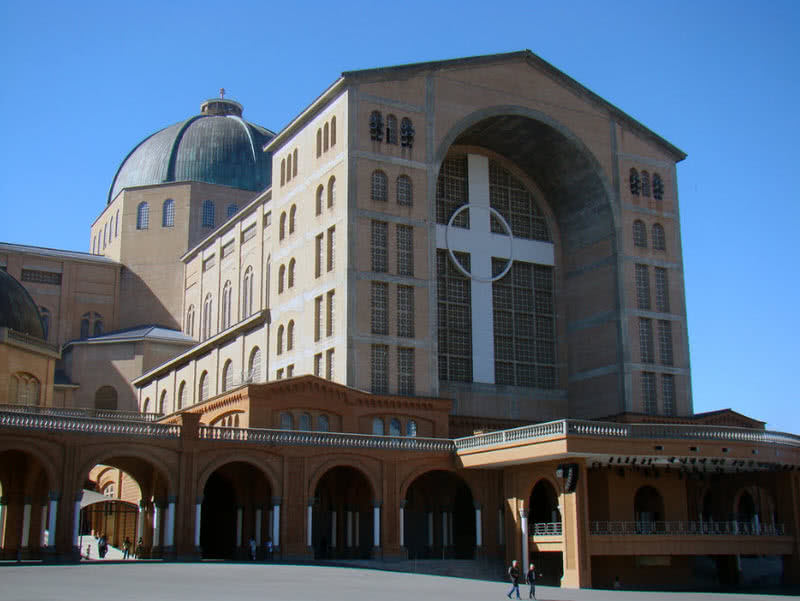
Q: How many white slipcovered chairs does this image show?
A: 0